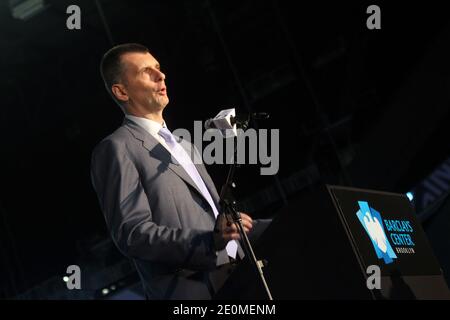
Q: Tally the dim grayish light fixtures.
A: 1